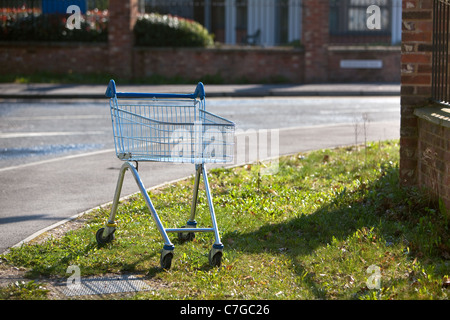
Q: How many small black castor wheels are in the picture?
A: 4